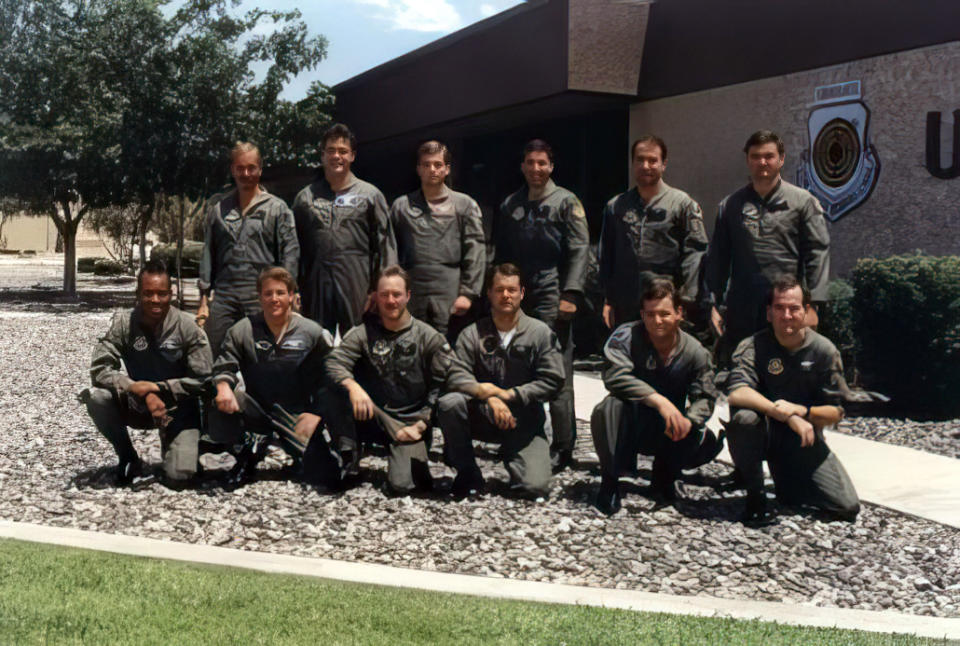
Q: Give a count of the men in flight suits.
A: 12